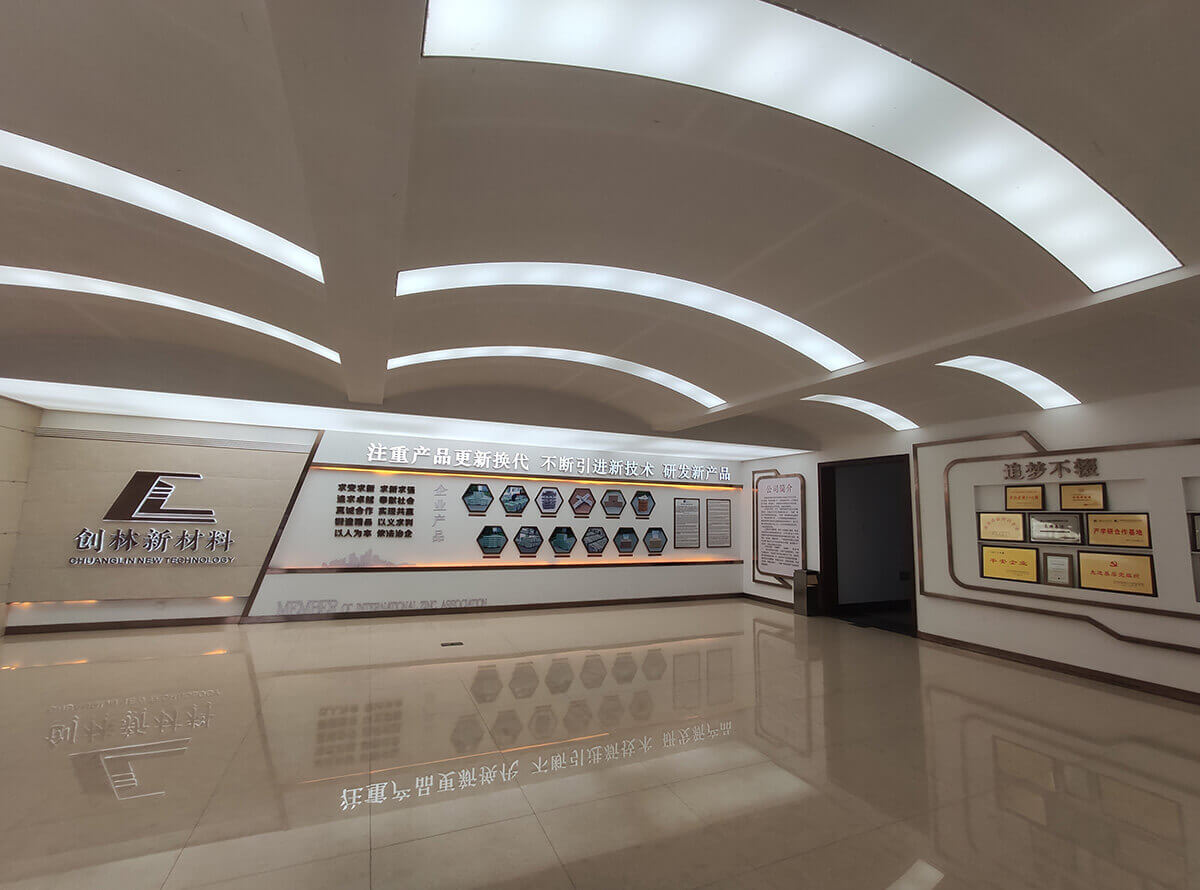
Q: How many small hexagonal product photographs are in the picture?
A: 12